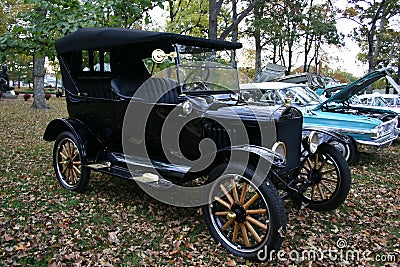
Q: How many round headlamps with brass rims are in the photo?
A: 2